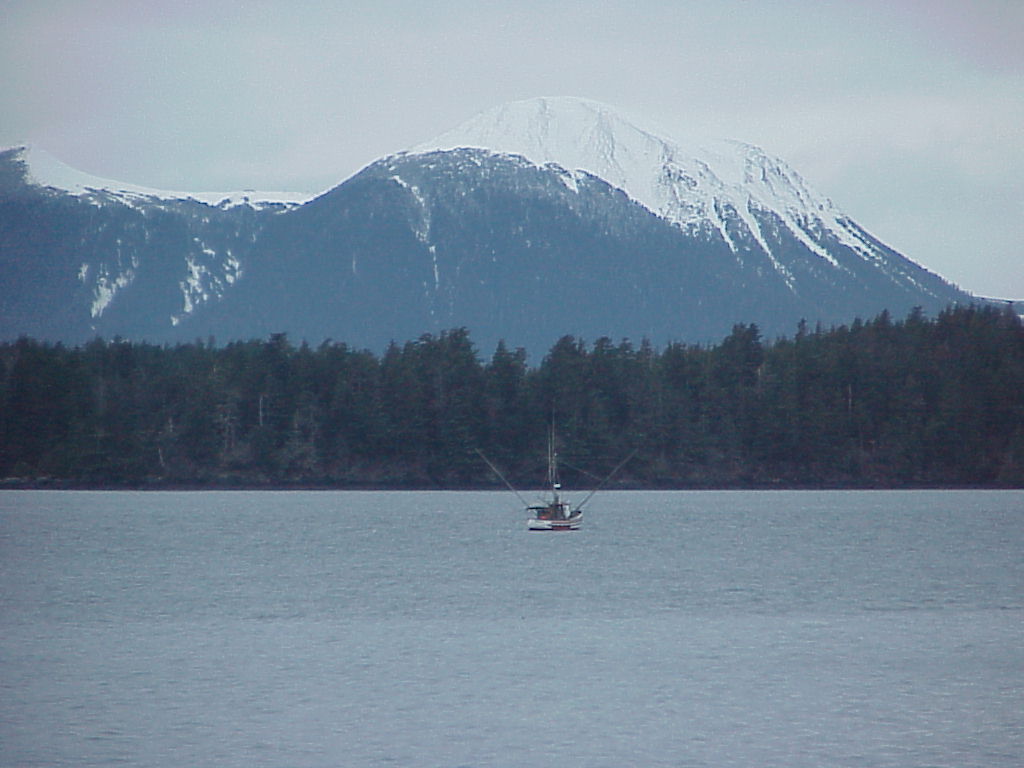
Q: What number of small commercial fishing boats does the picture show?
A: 1